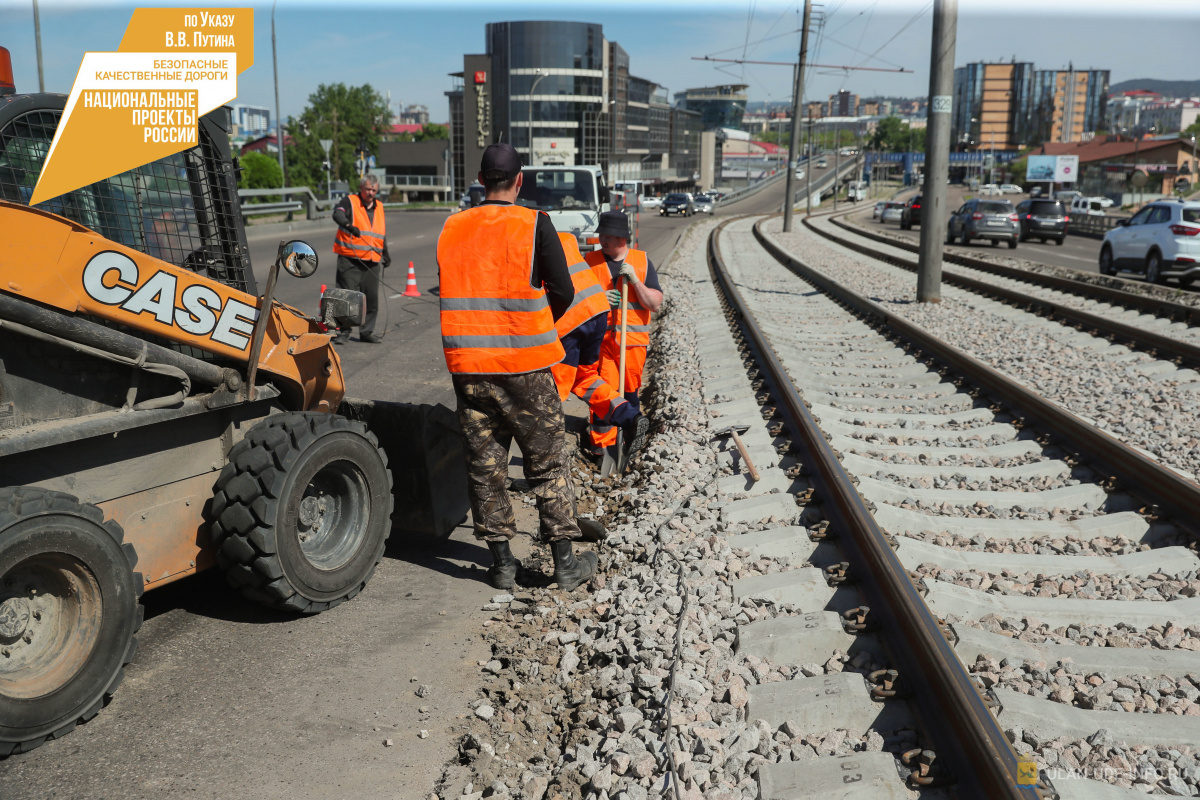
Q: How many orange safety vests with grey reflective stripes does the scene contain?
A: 4